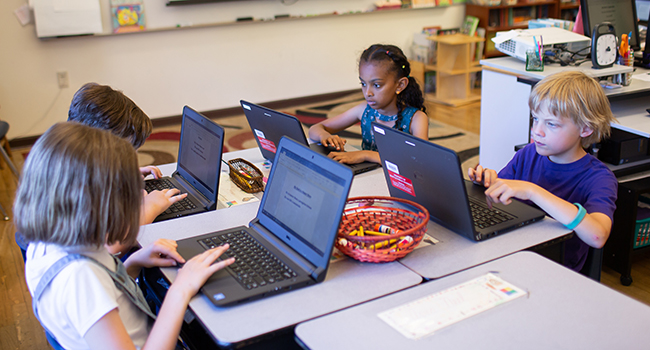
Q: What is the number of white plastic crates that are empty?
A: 0